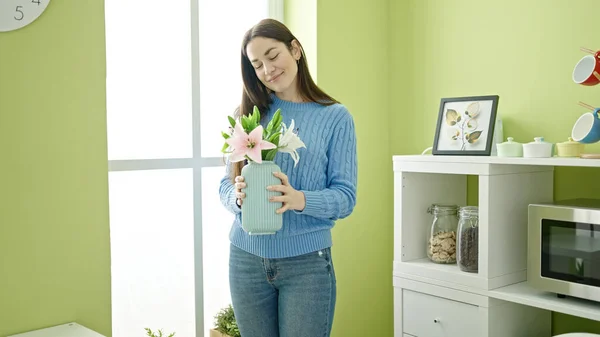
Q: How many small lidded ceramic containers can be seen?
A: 3